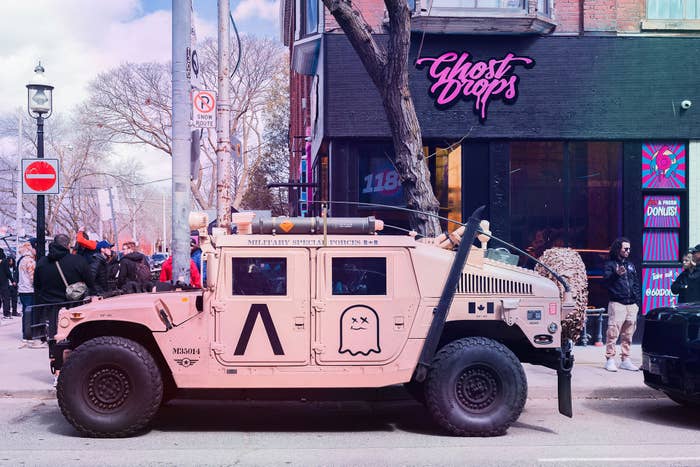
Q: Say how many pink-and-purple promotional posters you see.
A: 4